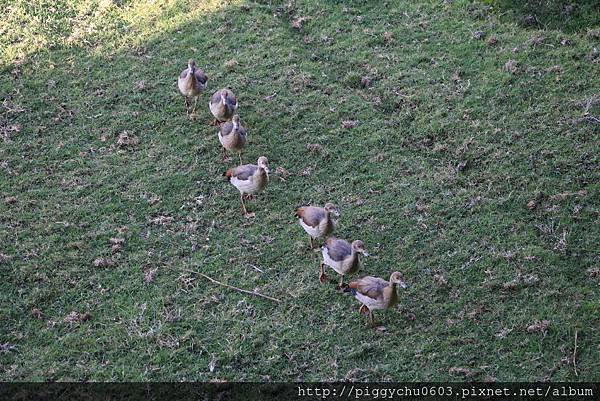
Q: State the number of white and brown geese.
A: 7